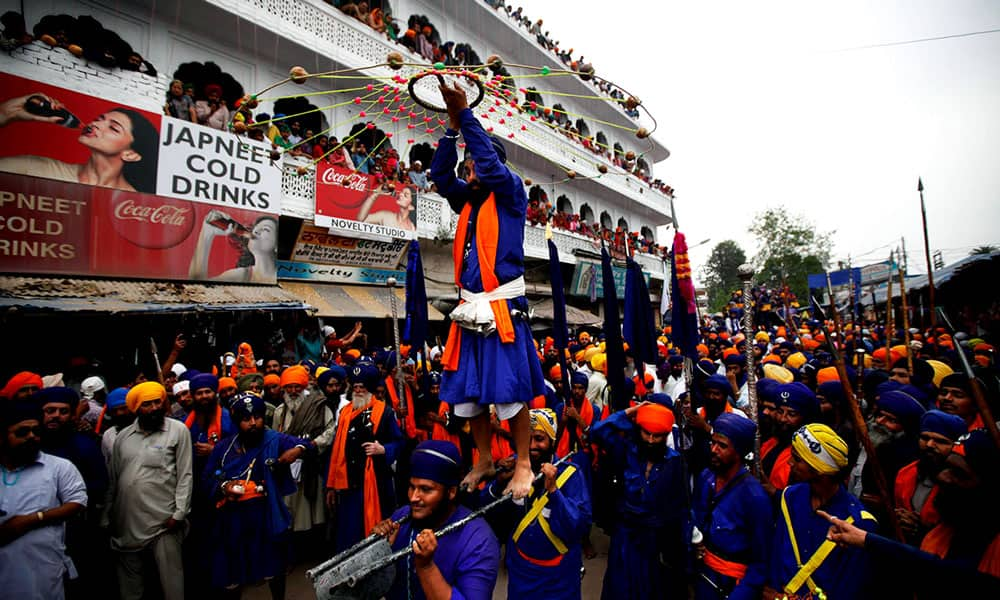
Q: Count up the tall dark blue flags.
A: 5